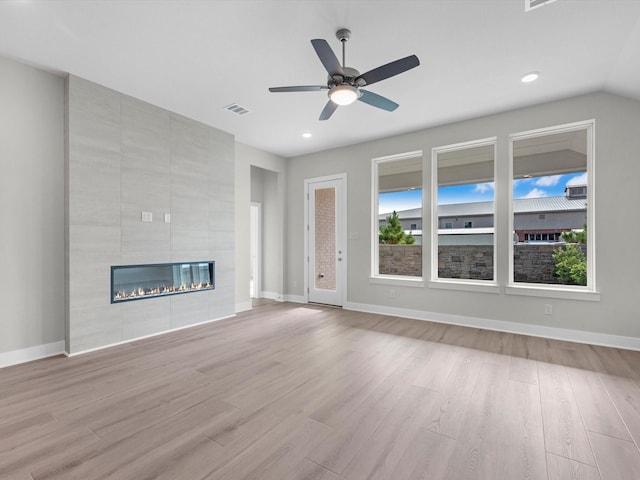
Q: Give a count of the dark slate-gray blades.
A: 5